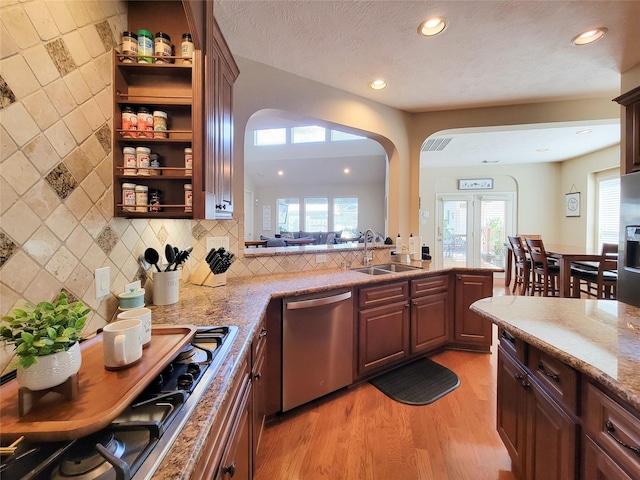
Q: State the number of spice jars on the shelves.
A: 15